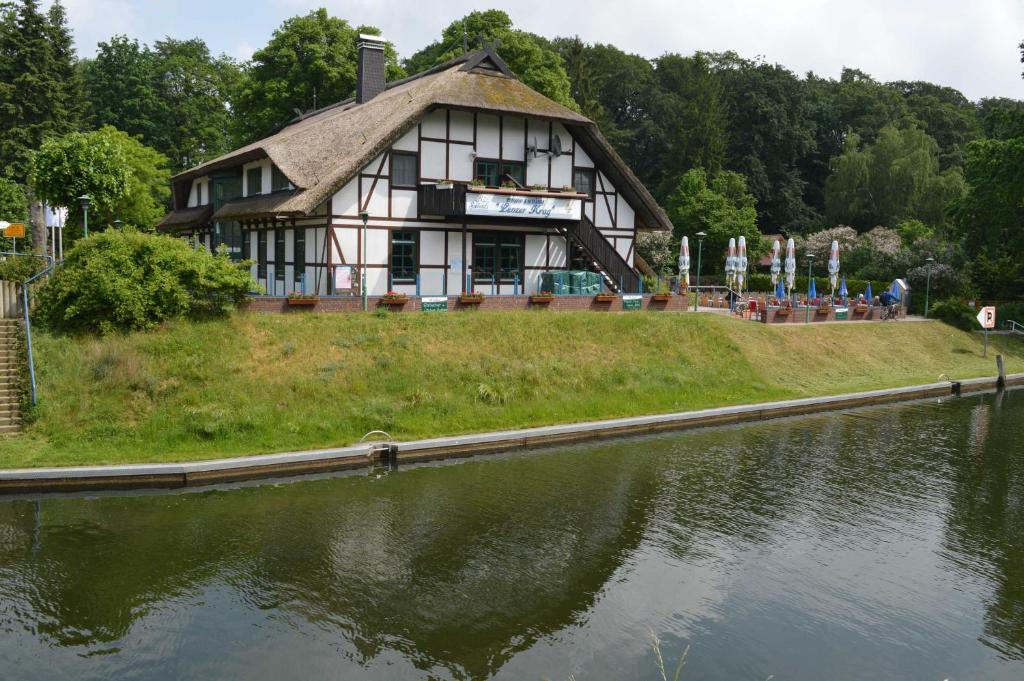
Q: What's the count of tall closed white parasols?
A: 6